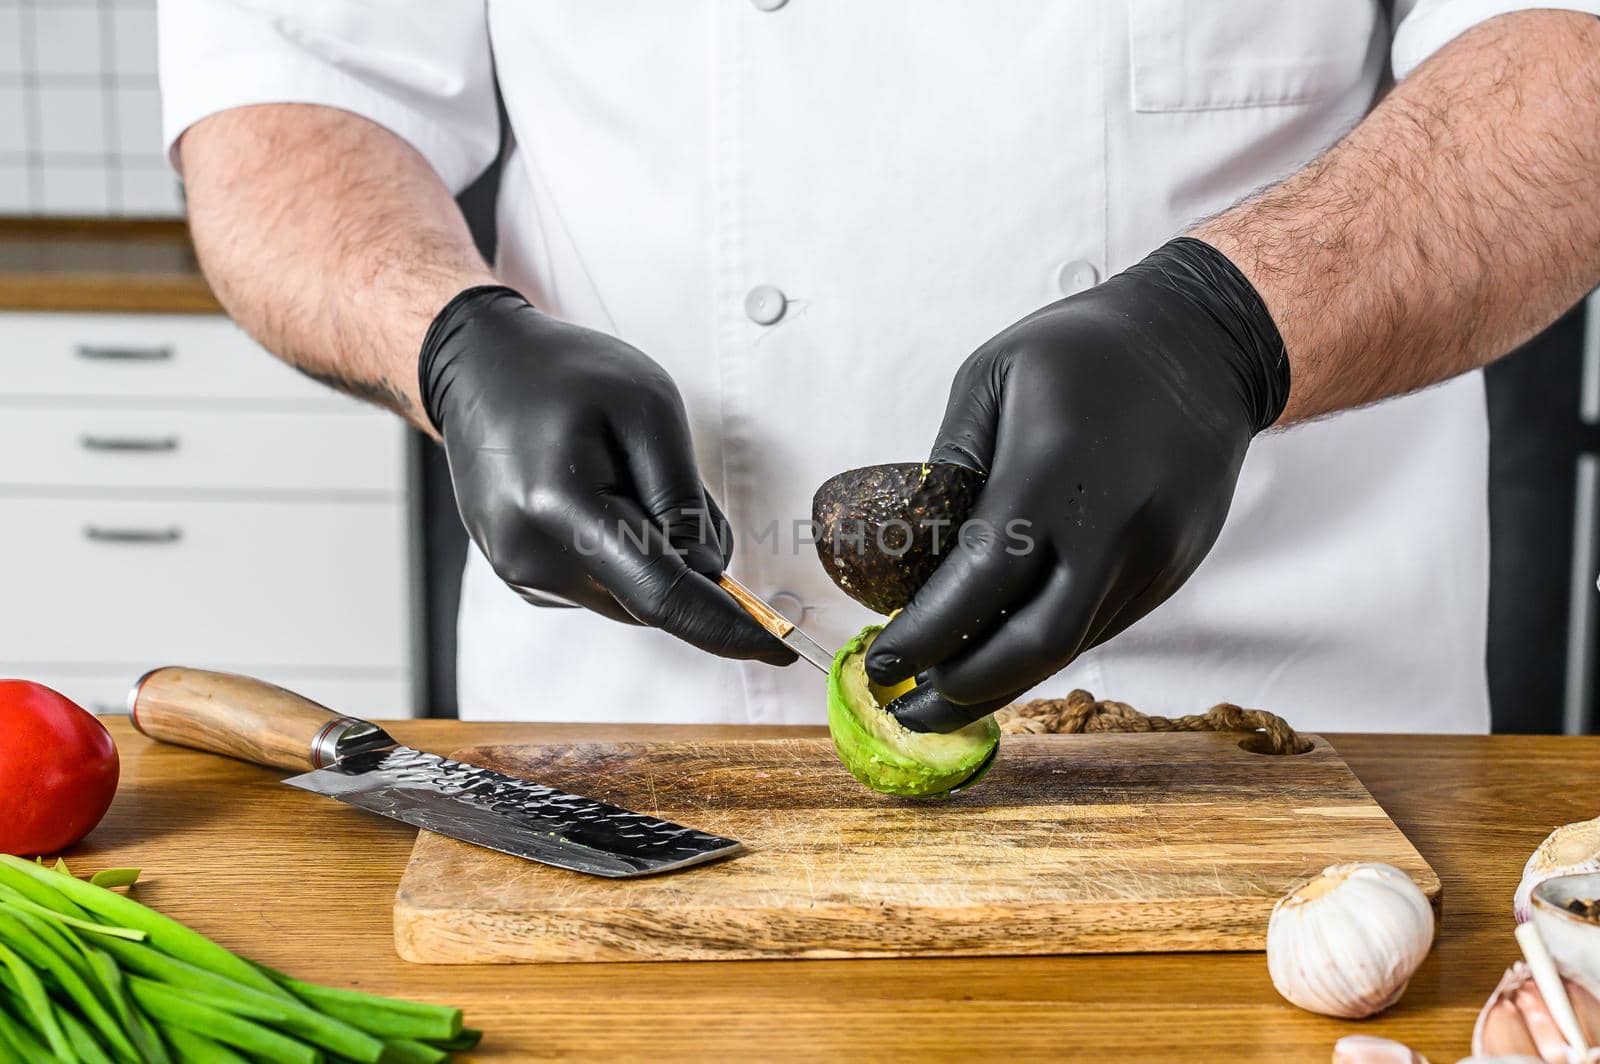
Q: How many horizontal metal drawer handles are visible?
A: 3